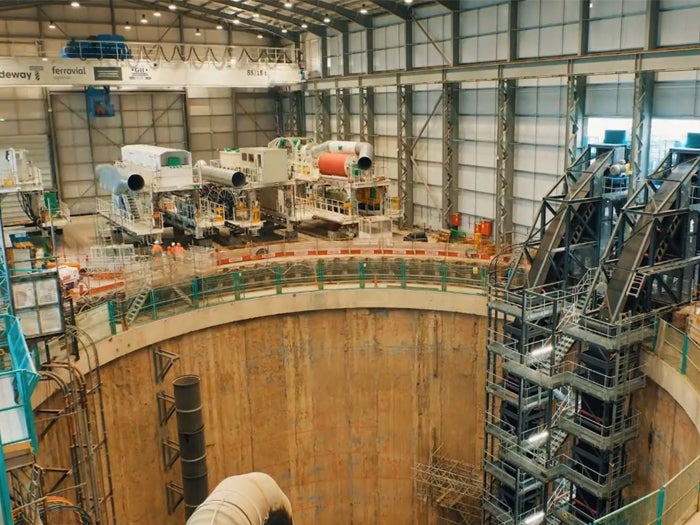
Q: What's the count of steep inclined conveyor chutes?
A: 2